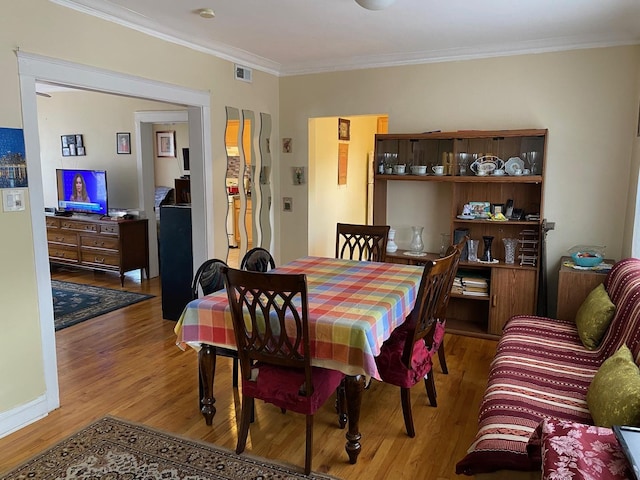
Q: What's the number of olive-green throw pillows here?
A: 2